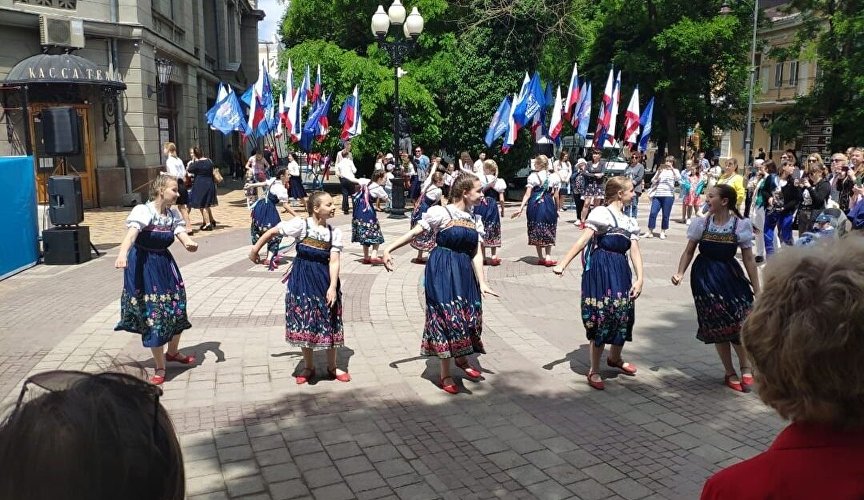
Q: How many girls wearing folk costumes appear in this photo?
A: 10